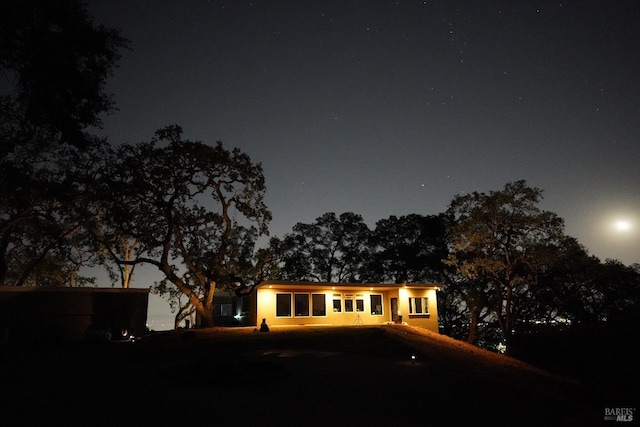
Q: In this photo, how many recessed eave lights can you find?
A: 5